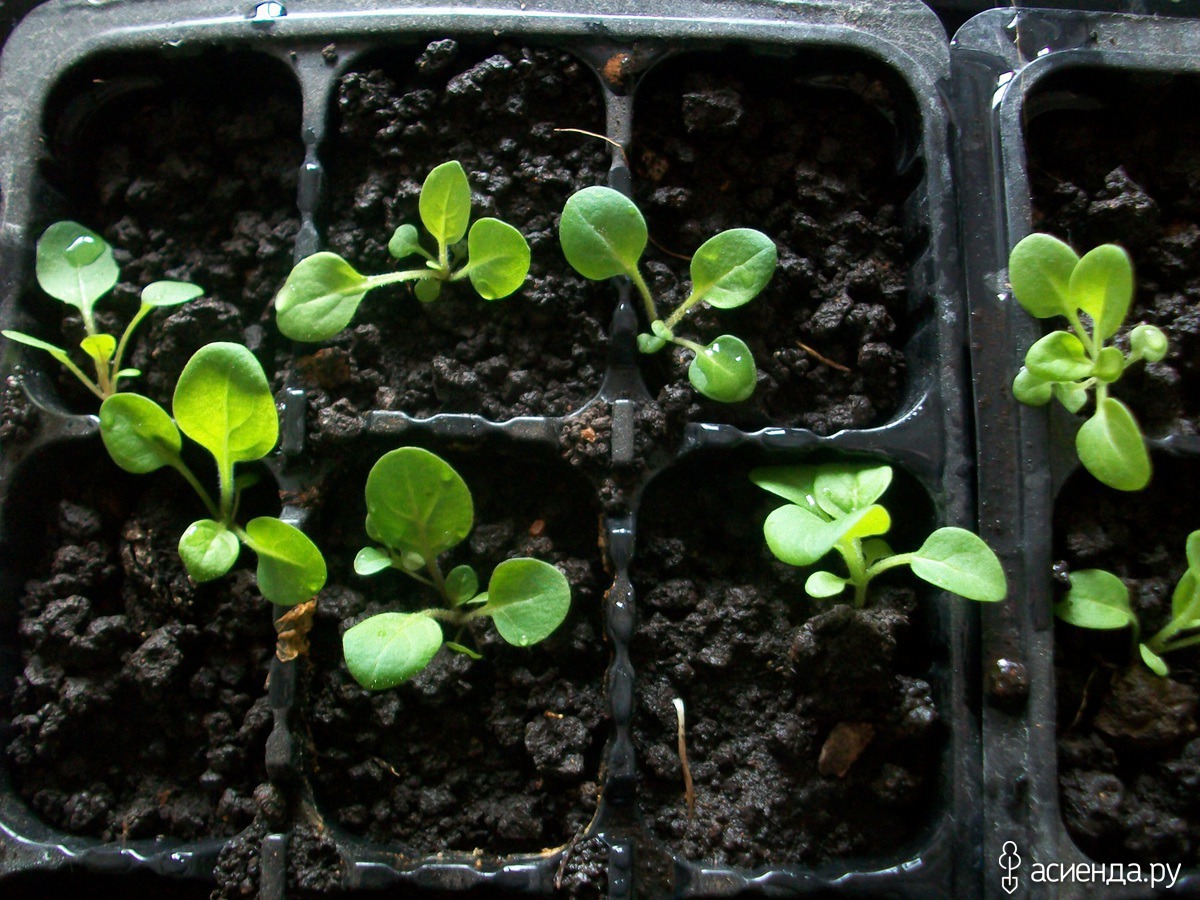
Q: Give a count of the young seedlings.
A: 8